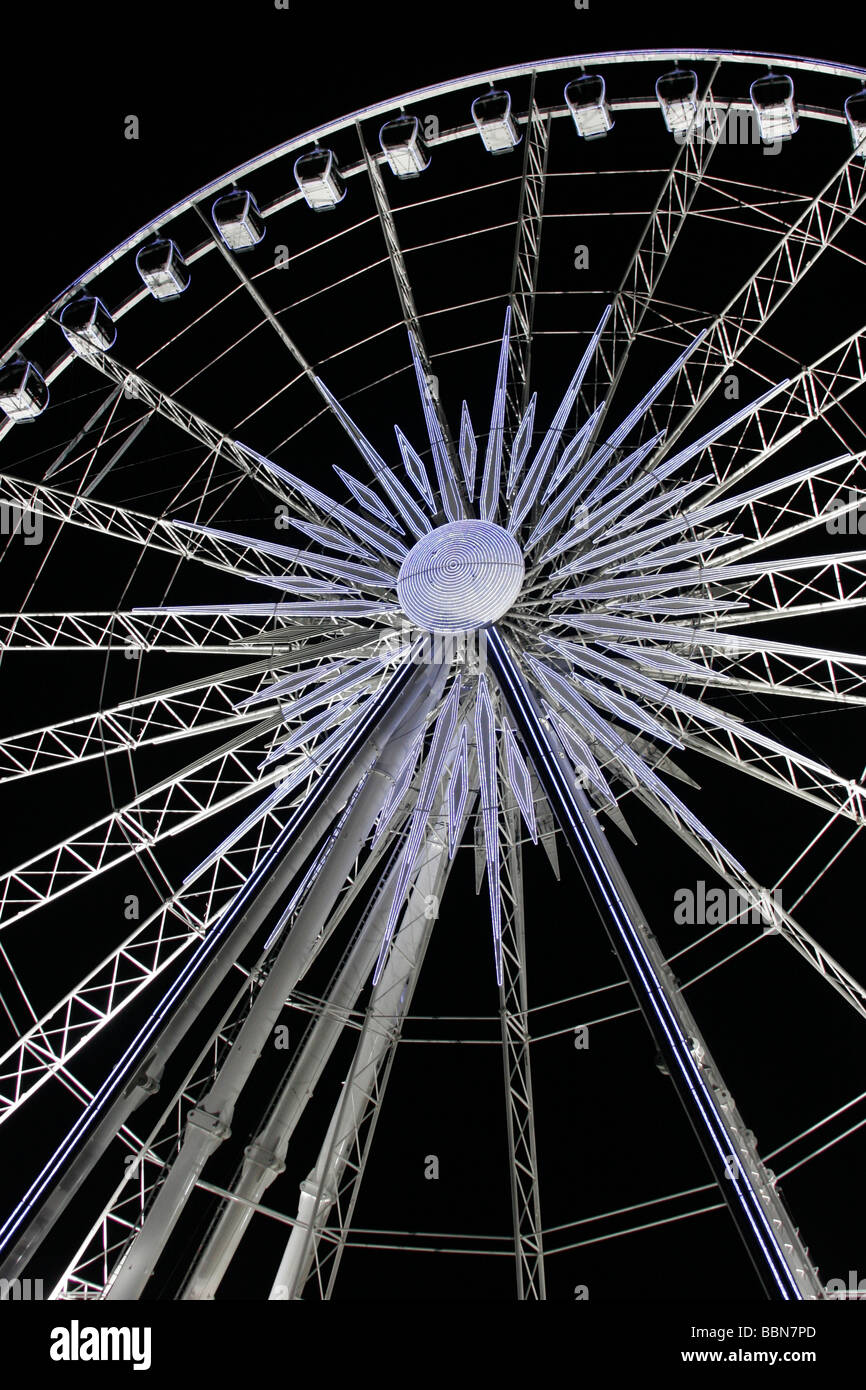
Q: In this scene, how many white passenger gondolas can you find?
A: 11